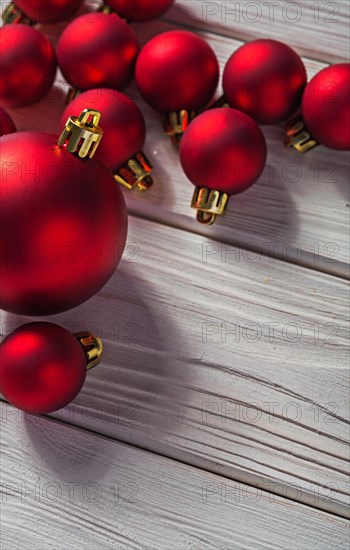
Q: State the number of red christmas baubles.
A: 12